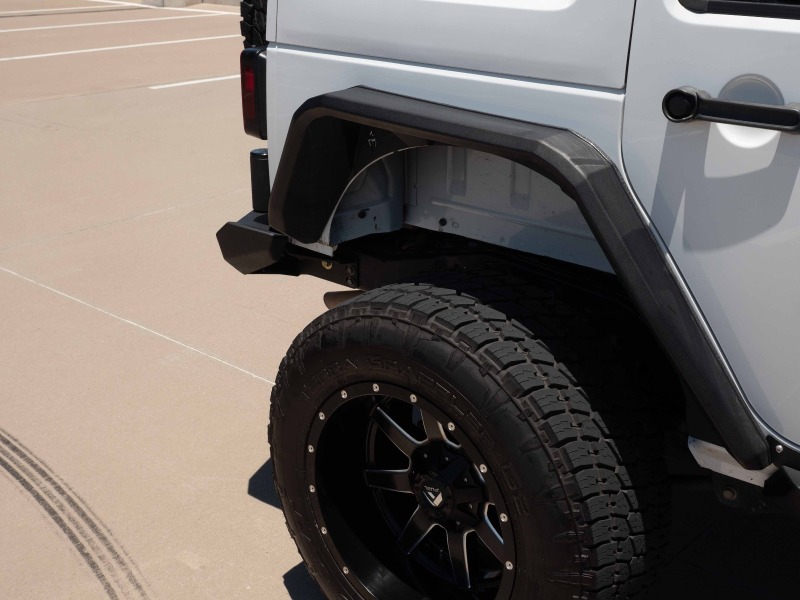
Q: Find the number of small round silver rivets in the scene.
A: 12